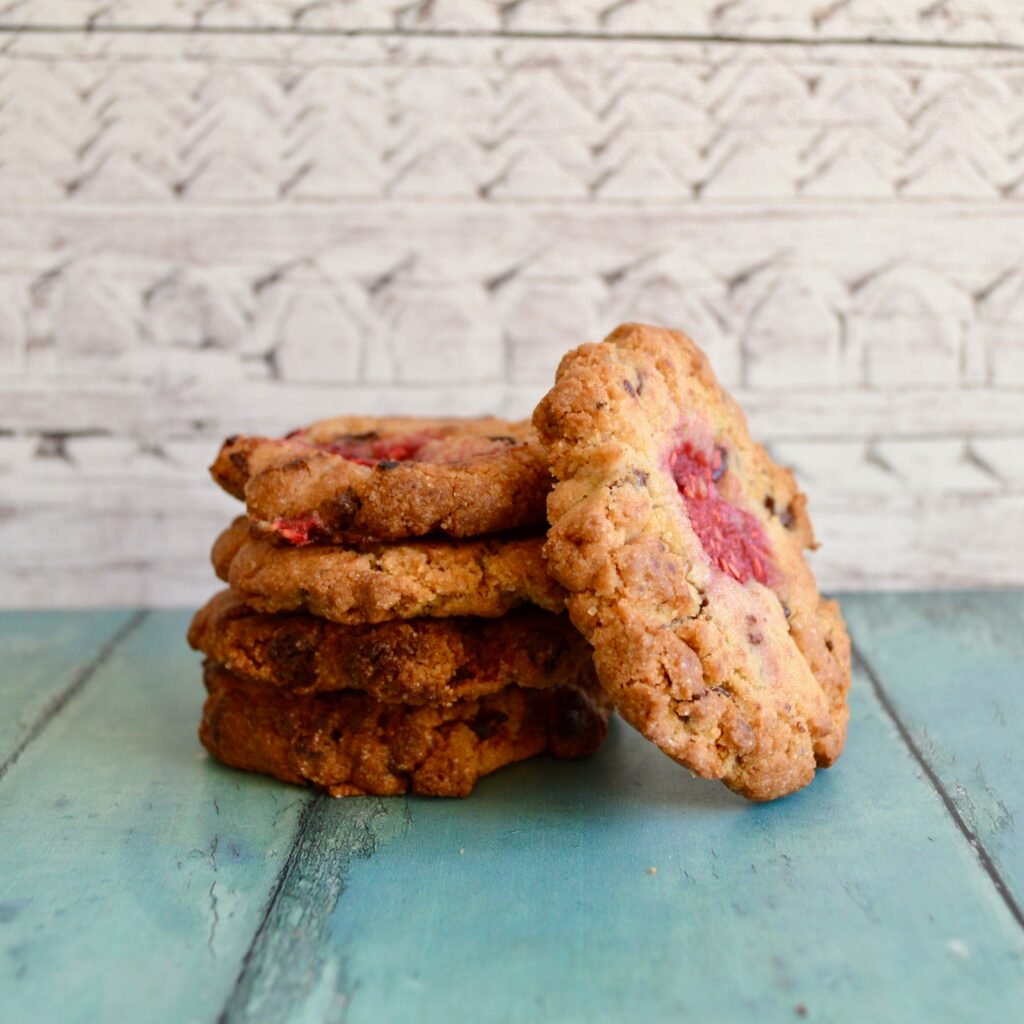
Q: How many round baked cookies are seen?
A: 5